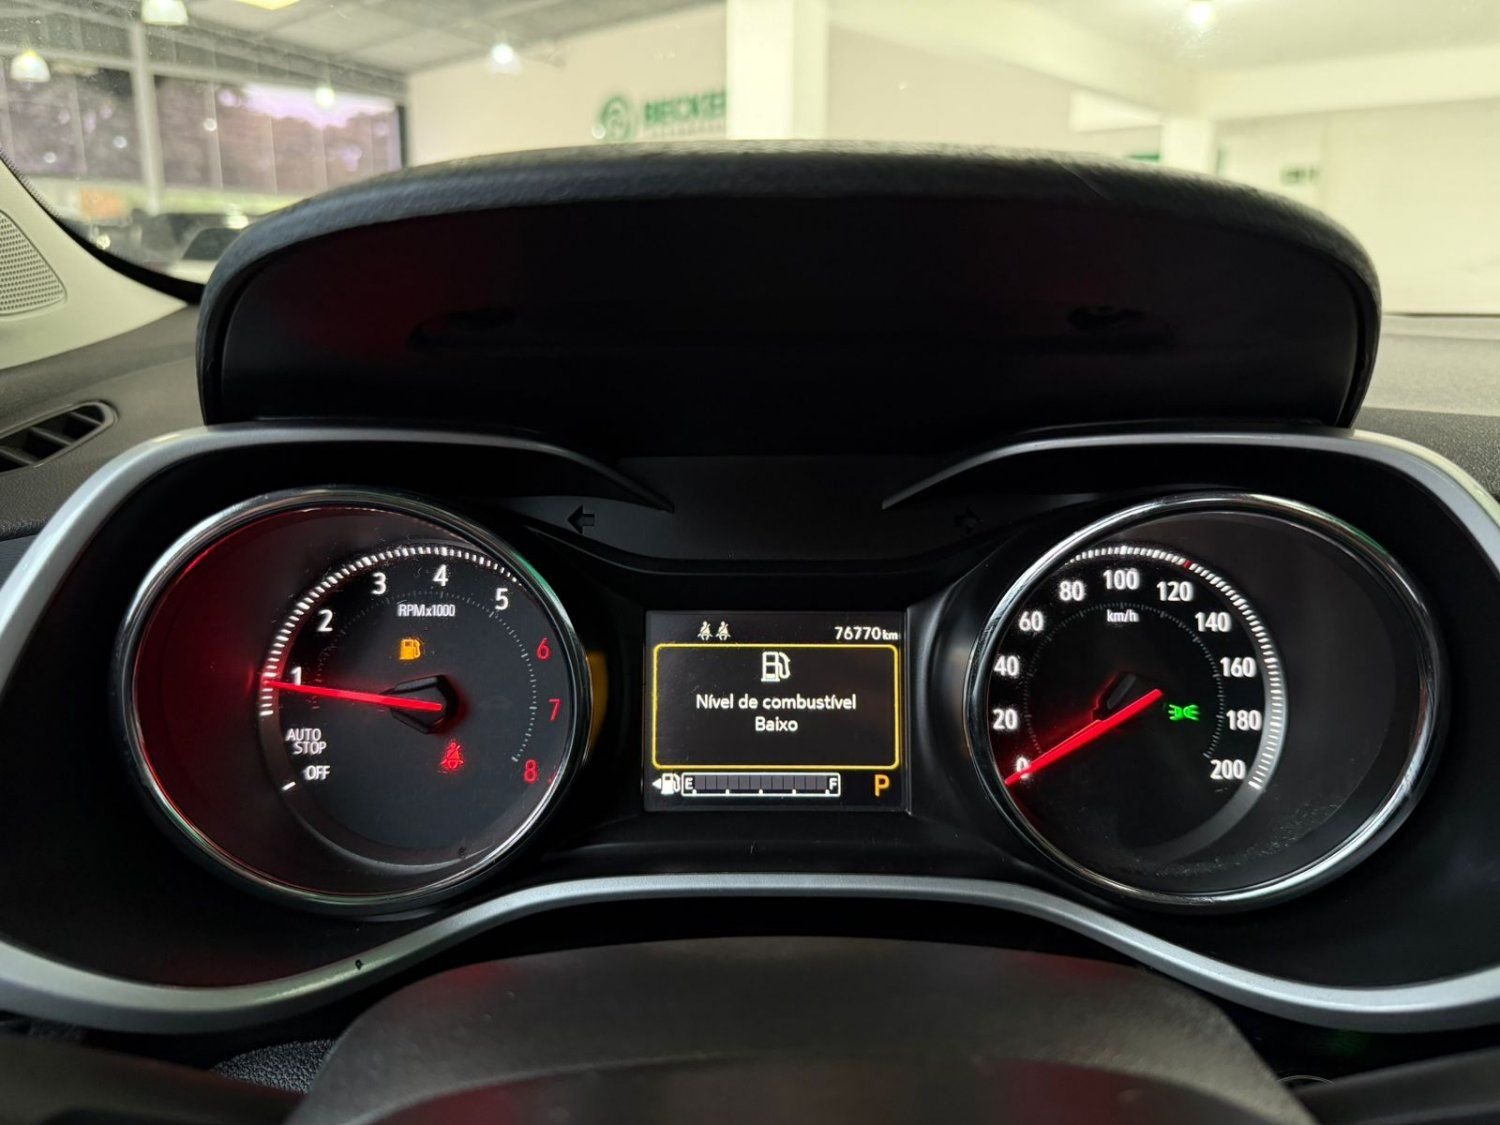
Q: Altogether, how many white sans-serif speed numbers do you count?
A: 11